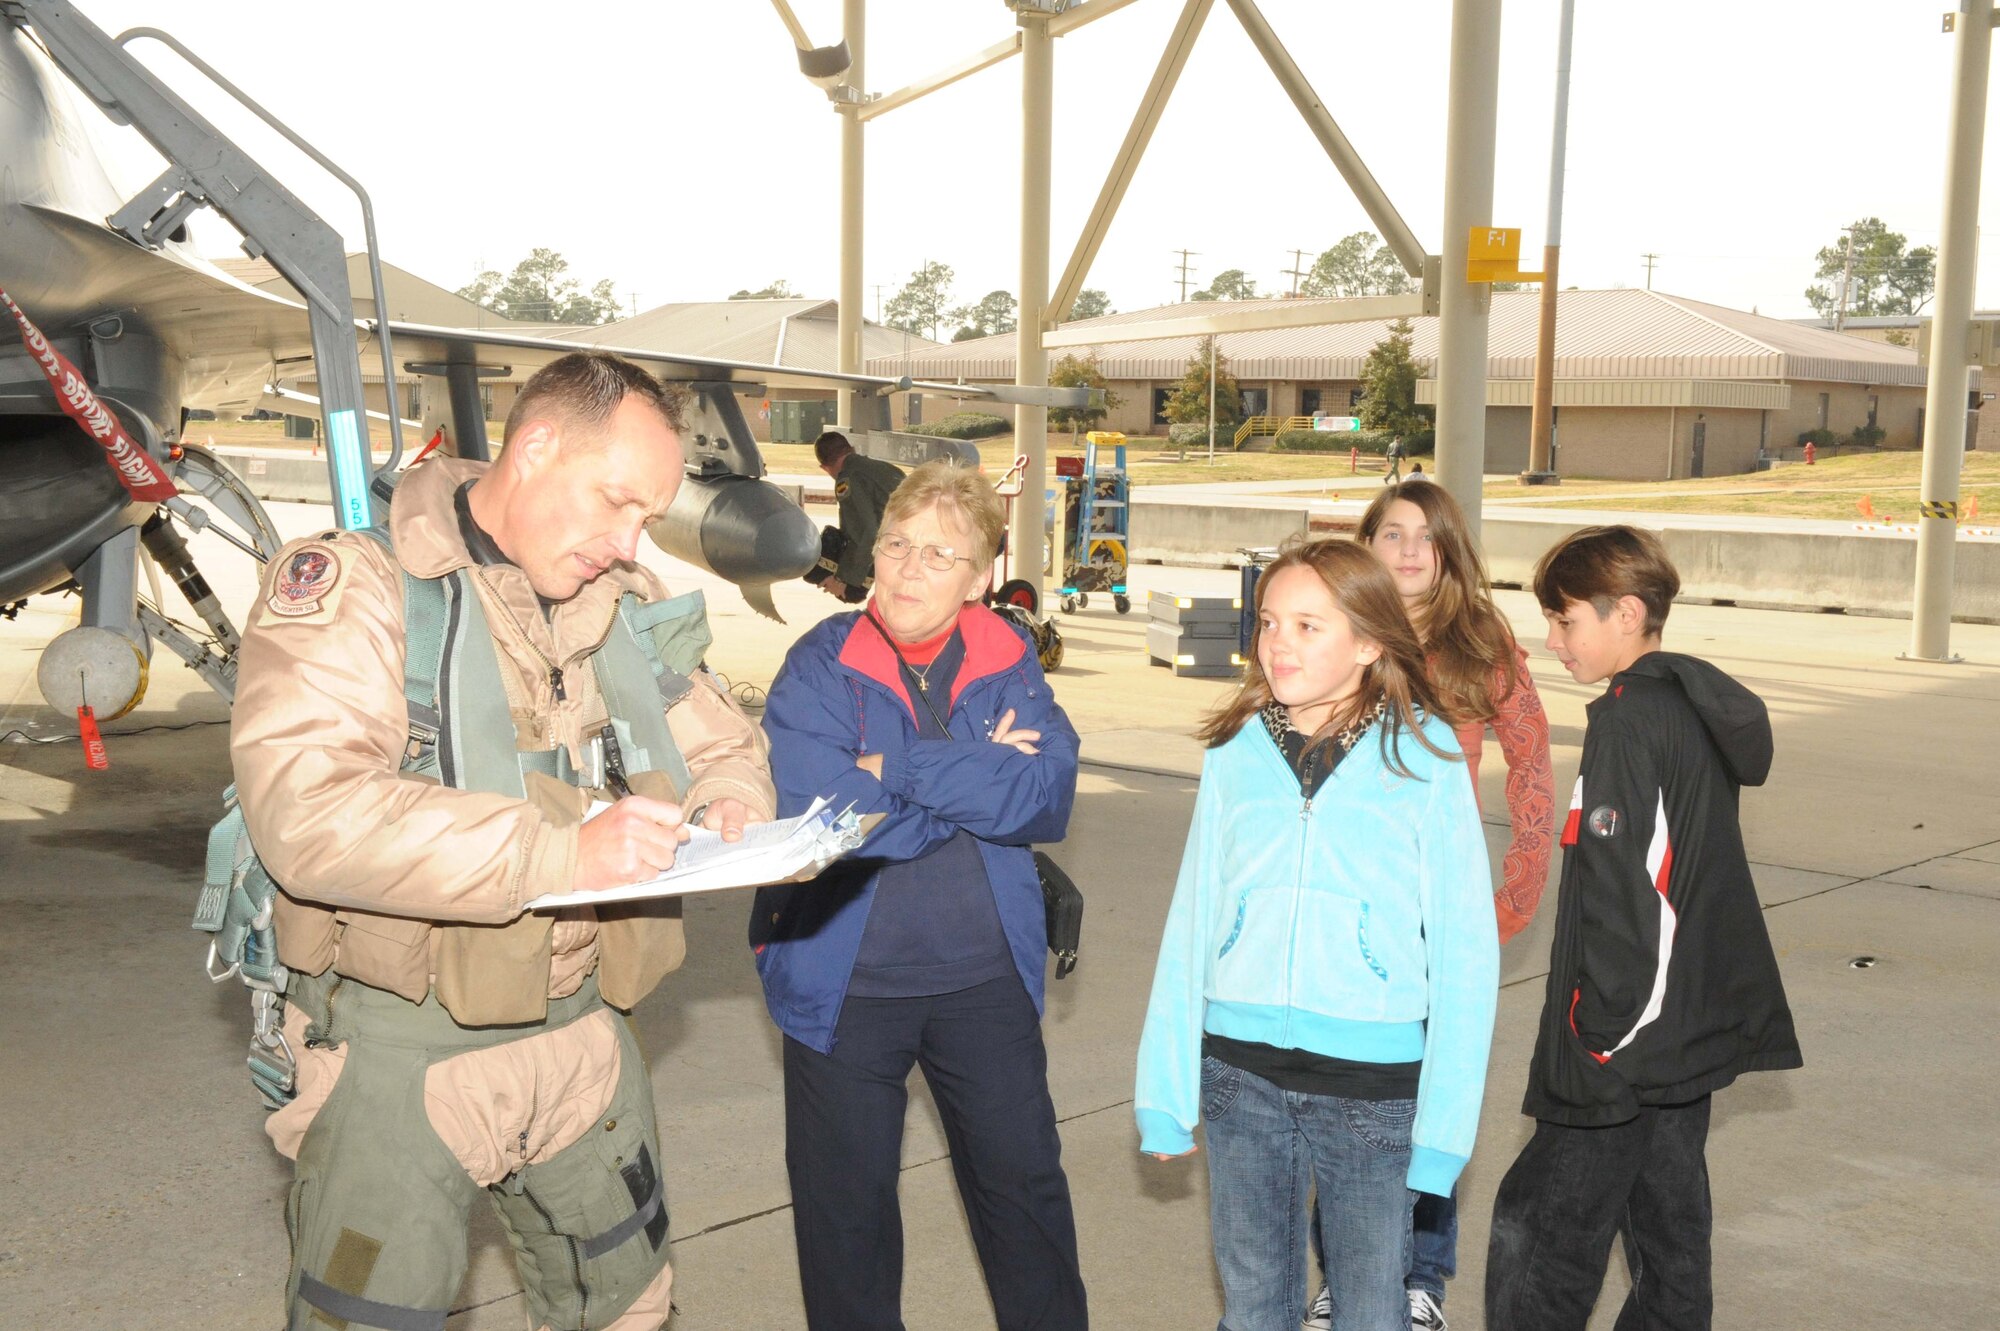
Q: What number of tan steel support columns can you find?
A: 4